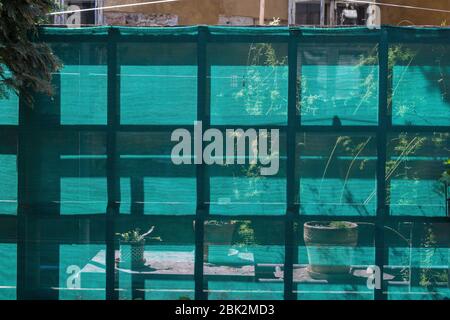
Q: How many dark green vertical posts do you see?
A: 5